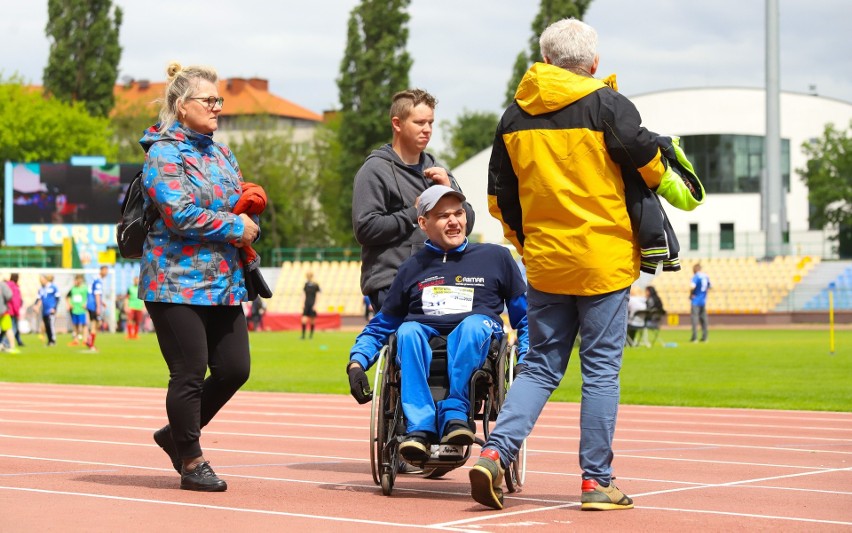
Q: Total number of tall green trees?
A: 3